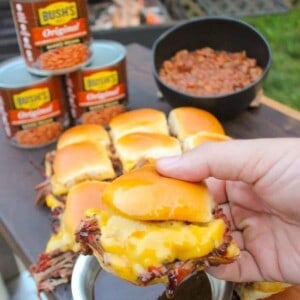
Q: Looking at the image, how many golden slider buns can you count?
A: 8